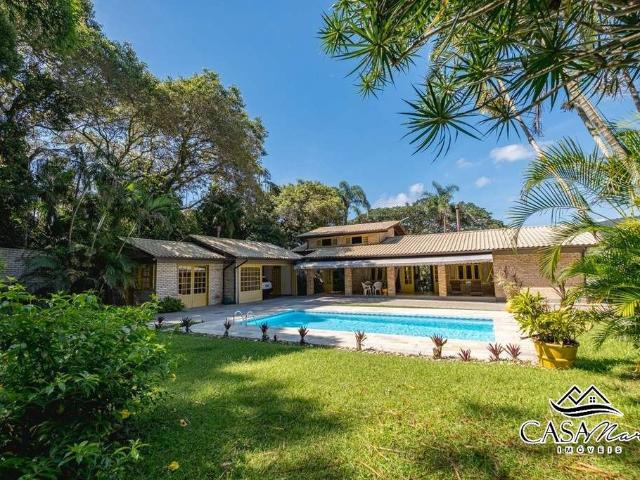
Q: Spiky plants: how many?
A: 10